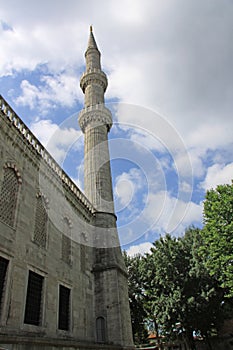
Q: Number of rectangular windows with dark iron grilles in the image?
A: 3